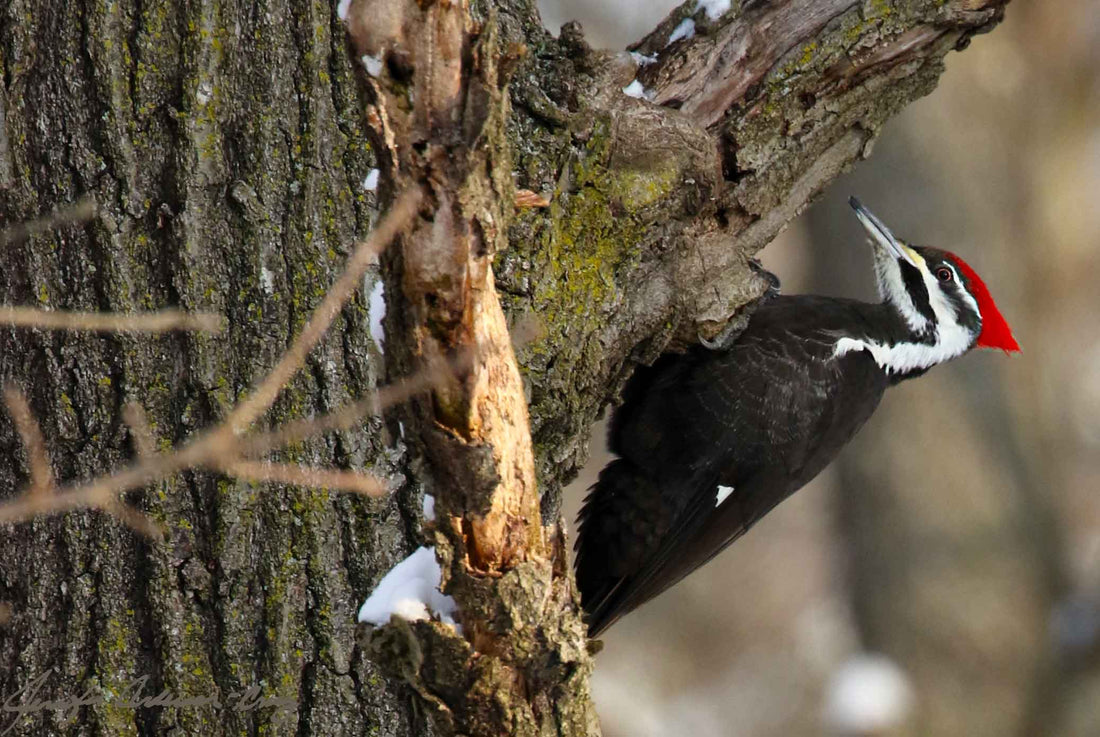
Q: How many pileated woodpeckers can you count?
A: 1